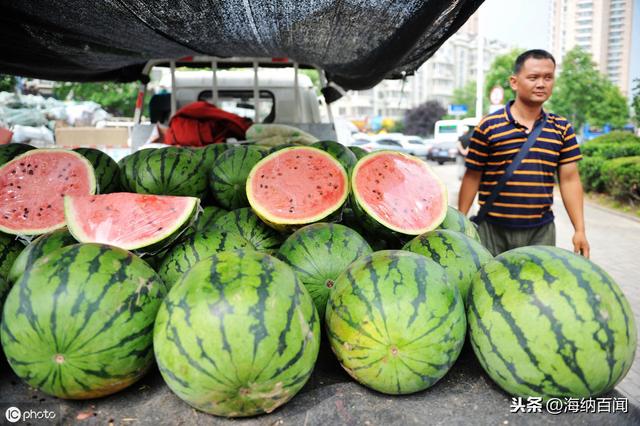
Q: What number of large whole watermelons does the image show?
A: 4